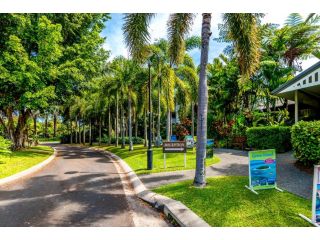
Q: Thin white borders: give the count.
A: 2